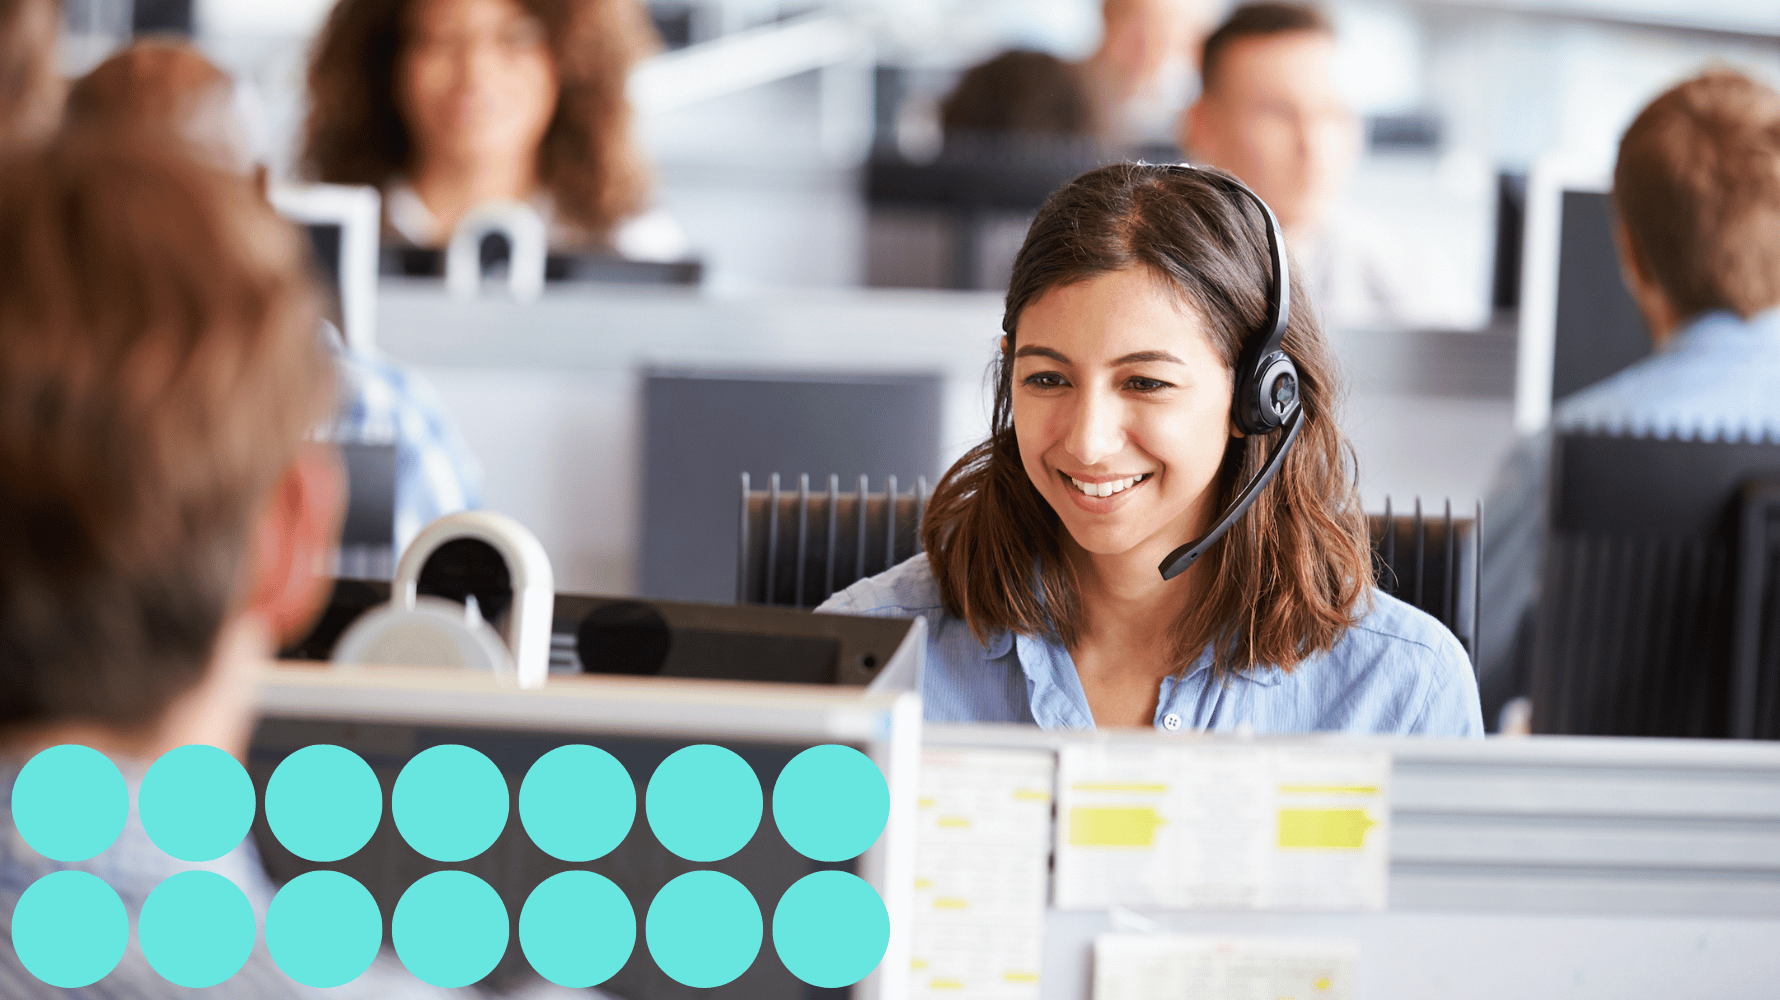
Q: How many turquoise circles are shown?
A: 14